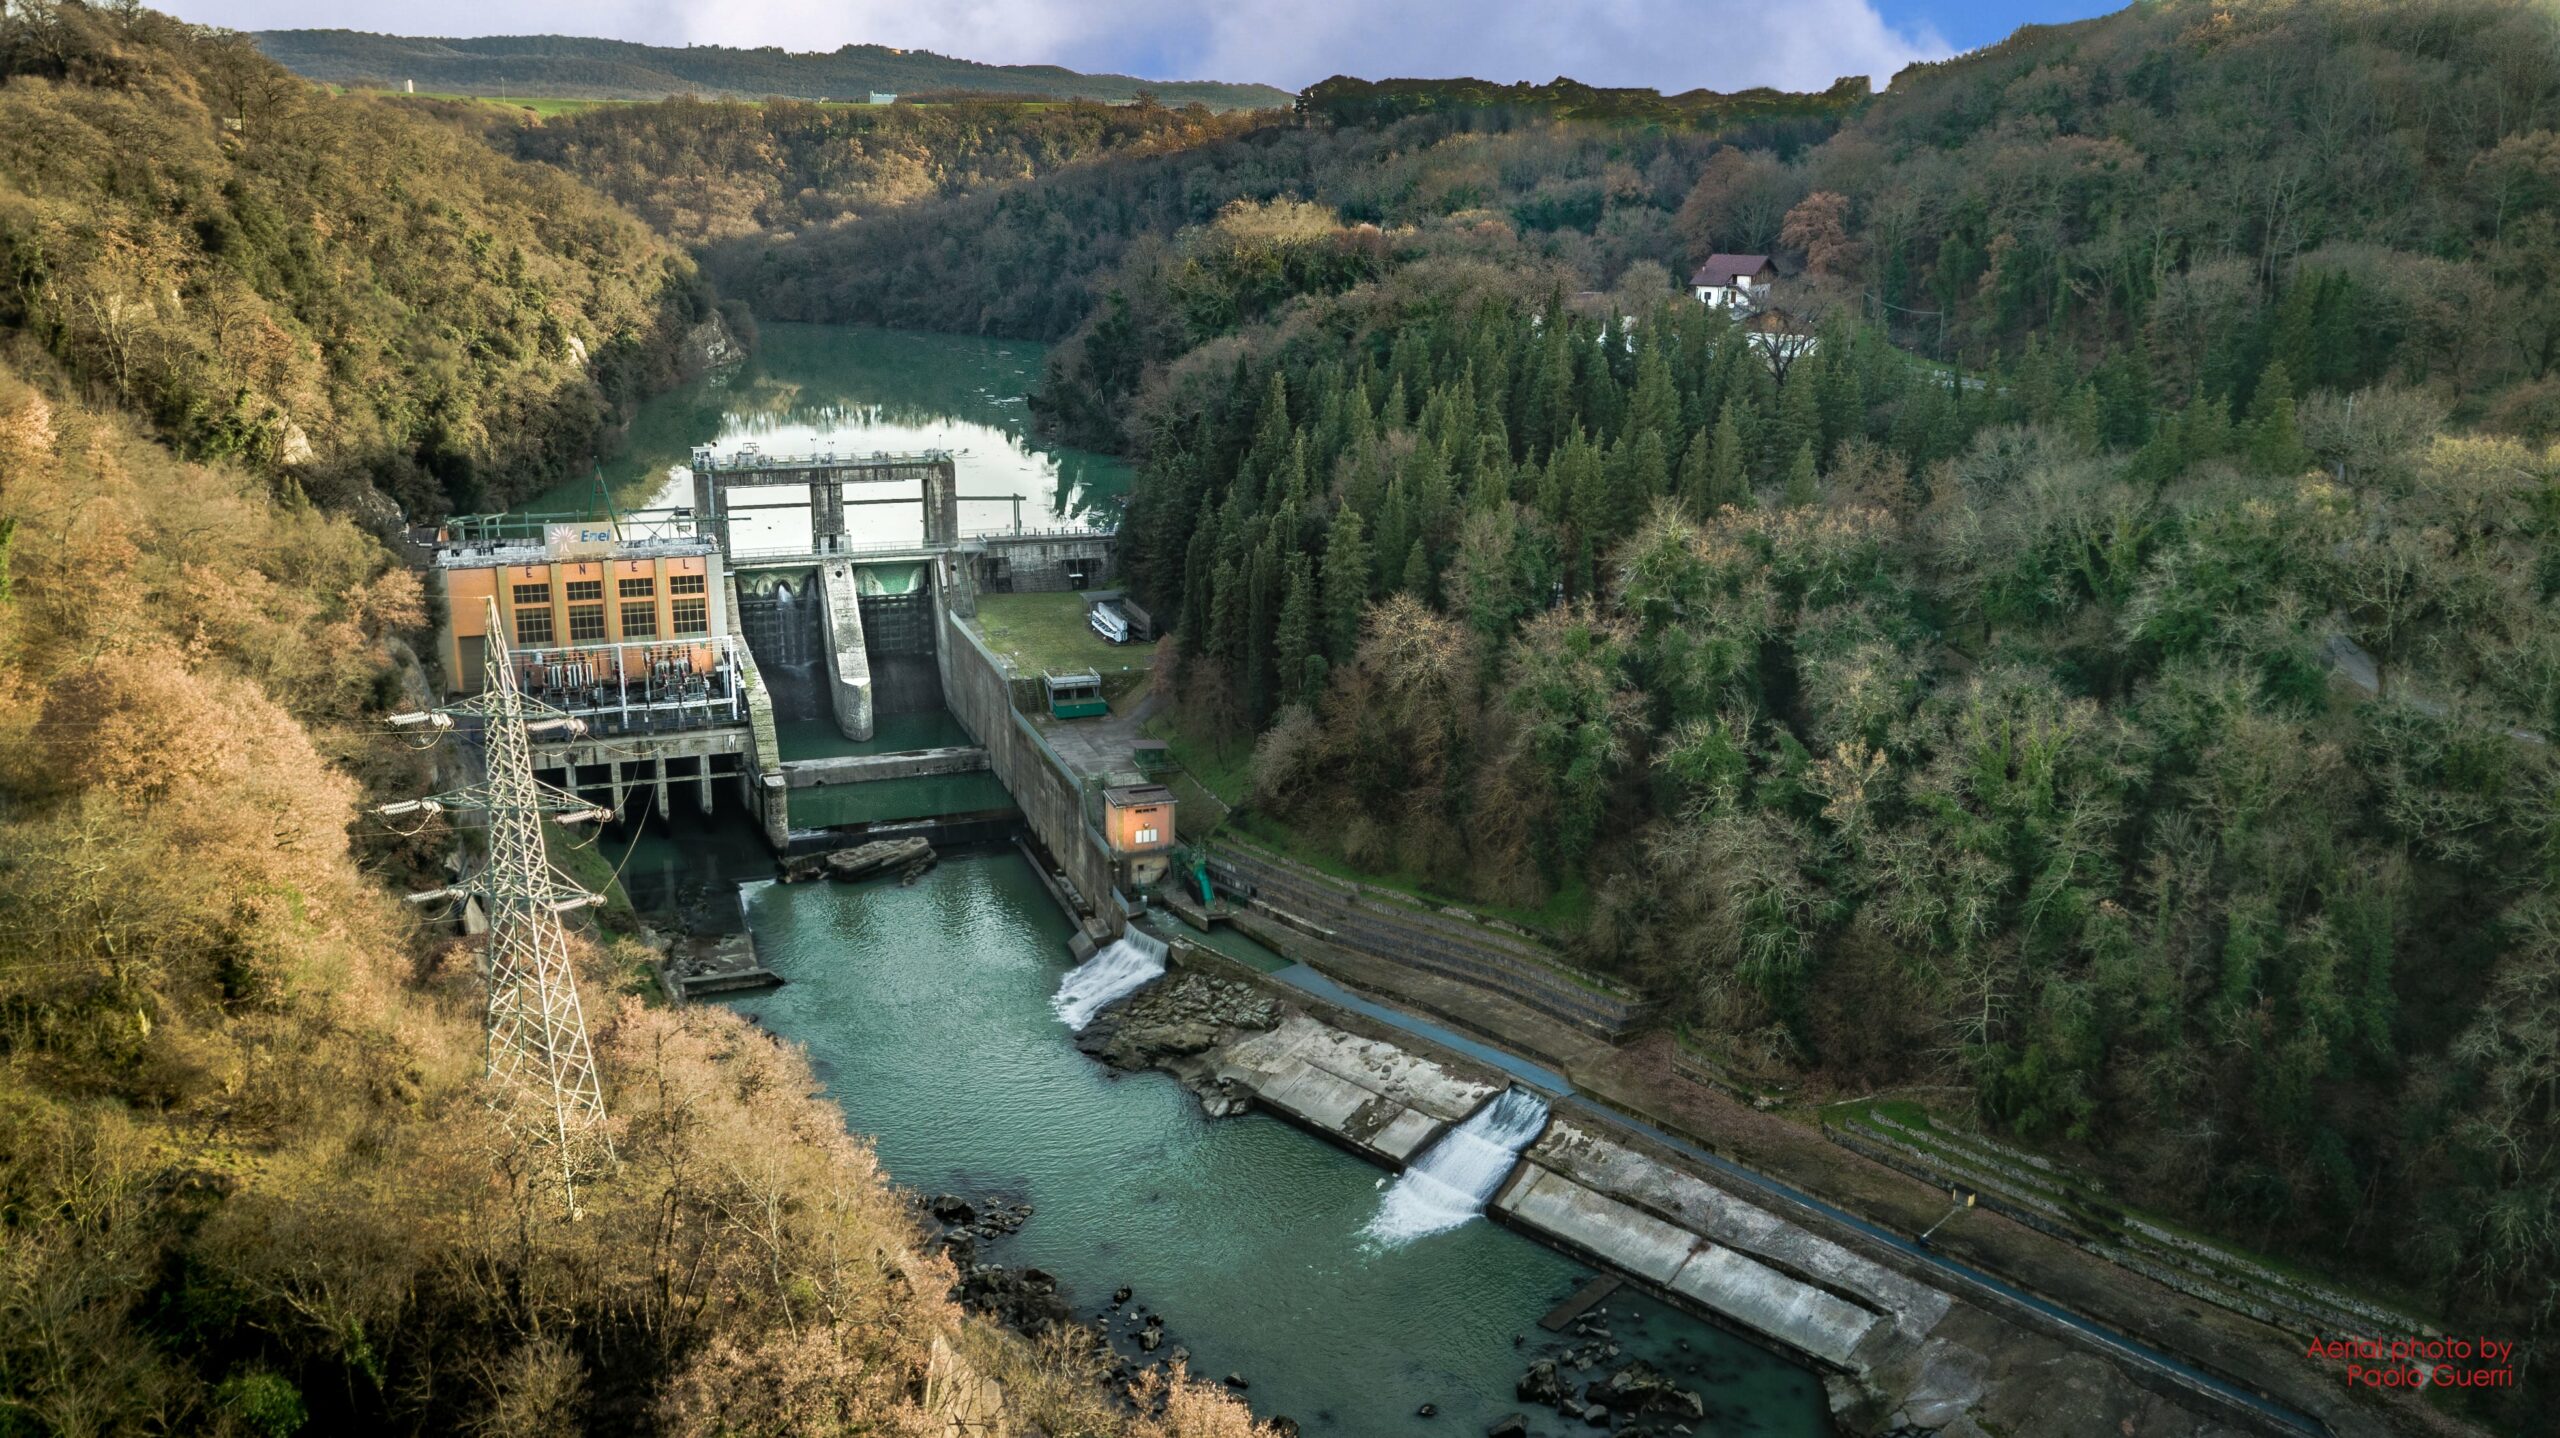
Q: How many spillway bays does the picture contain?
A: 2